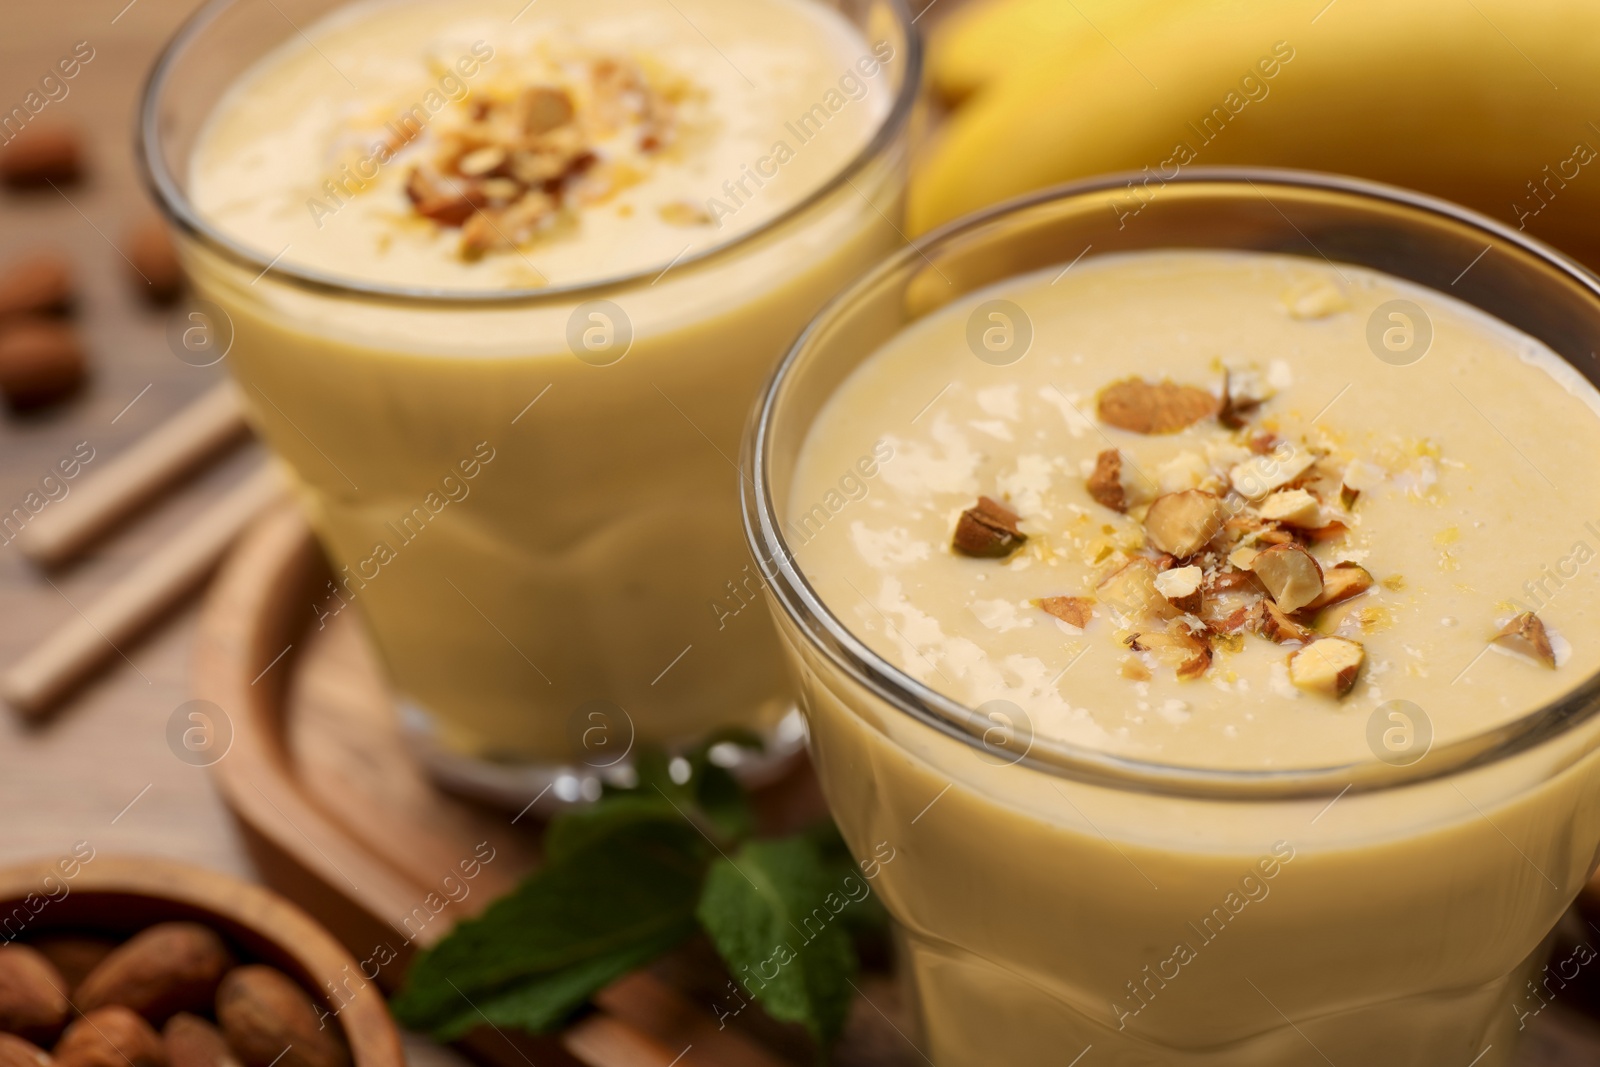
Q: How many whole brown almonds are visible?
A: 11